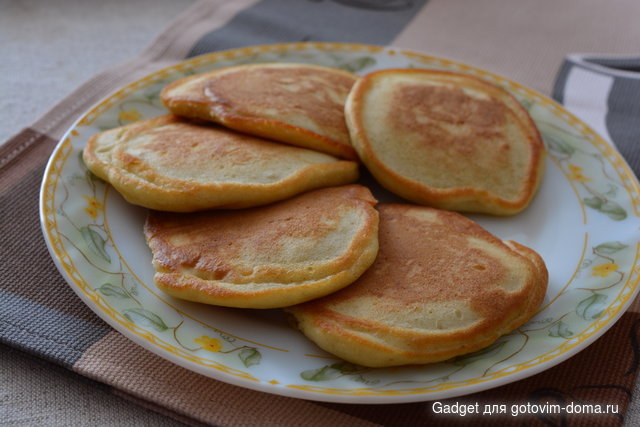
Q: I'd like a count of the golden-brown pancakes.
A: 5